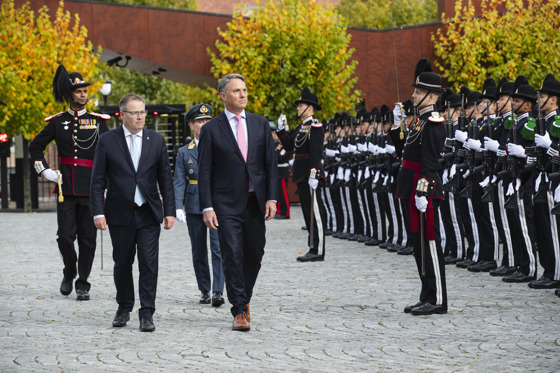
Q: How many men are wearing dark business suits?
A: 2